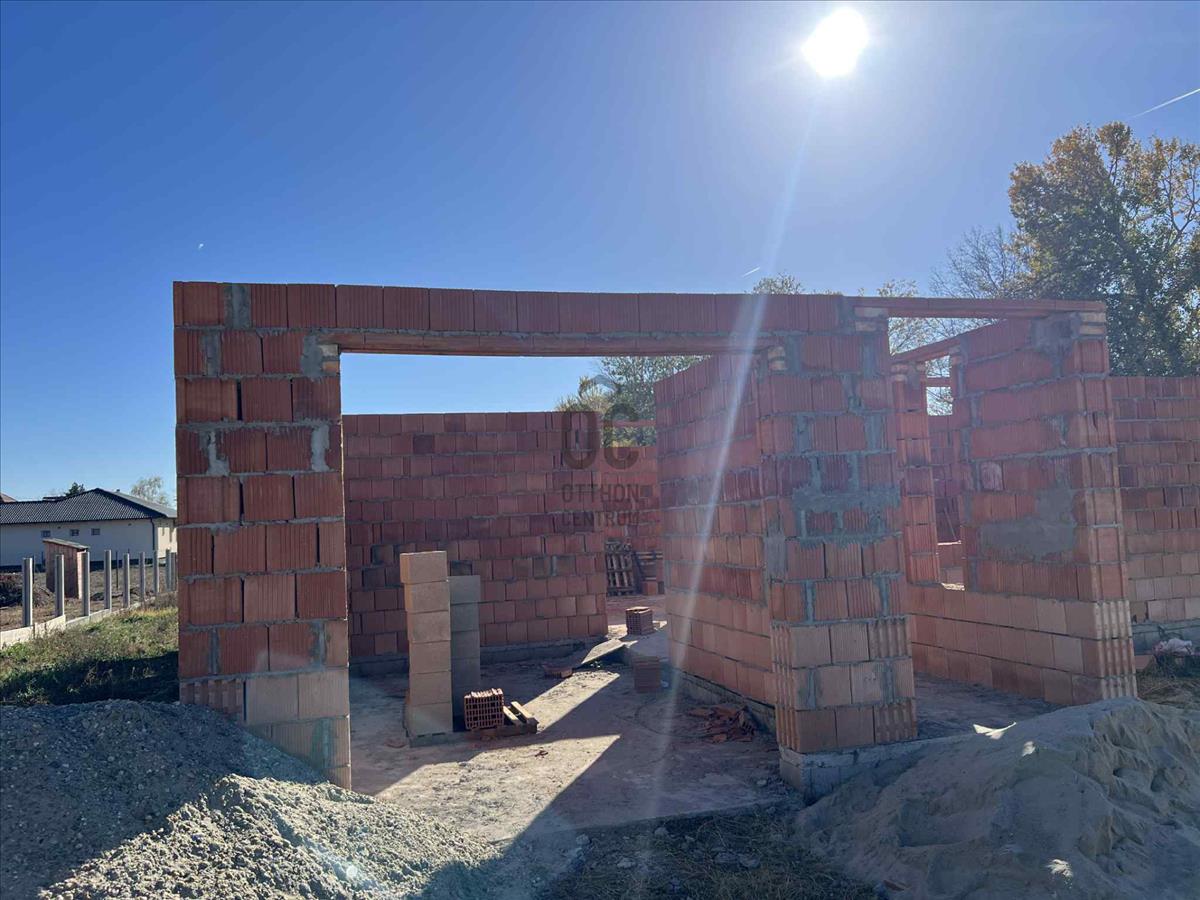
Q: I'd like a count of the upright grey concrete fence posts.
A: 9